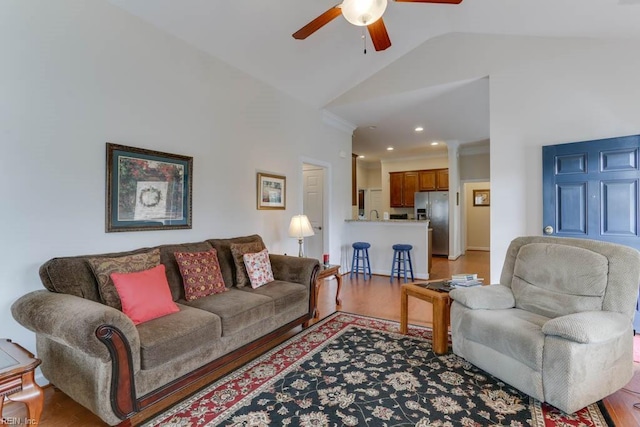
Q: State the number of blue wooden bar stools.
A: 2